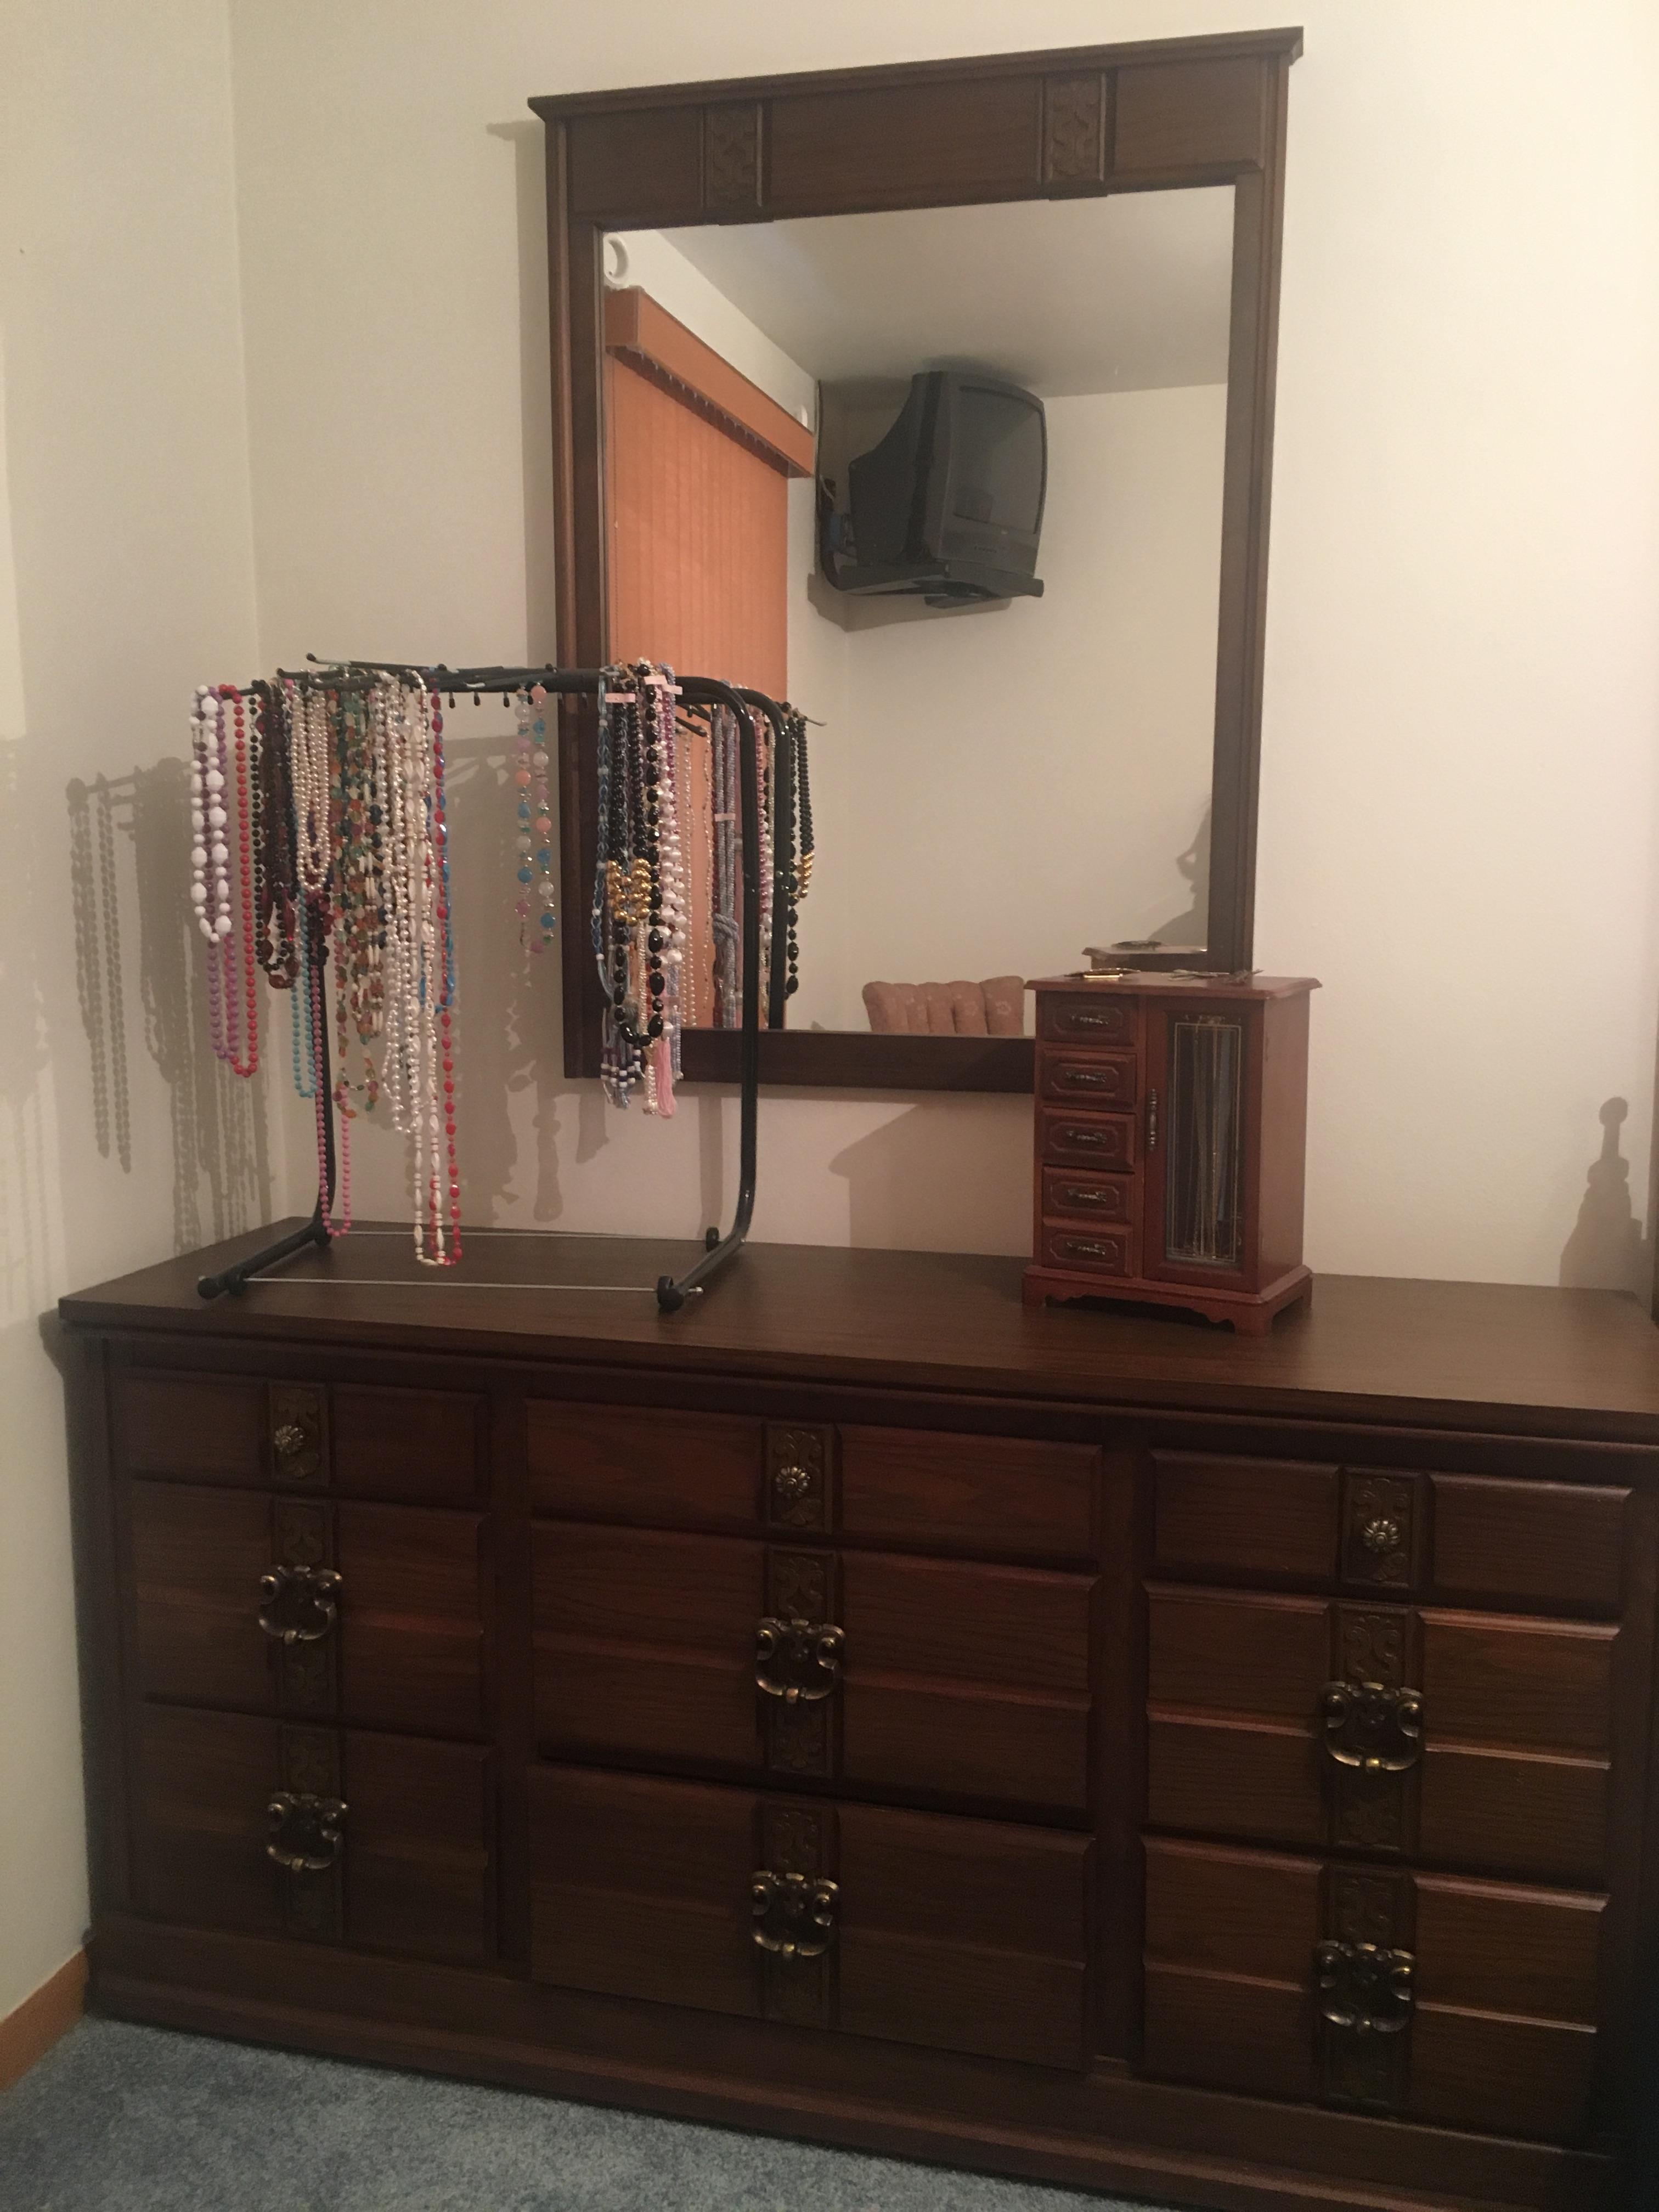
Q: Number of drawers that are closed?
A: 14